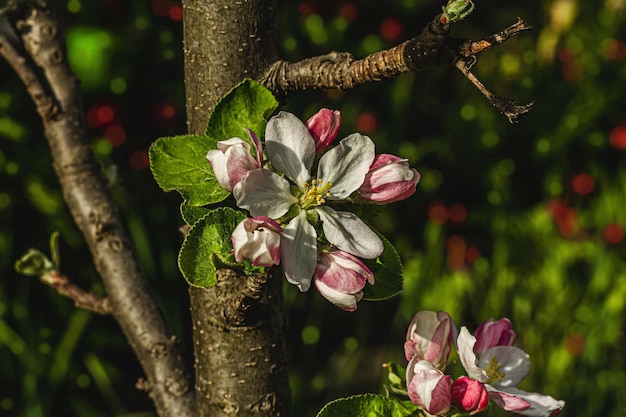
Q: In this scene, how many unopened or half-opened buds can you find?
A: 9